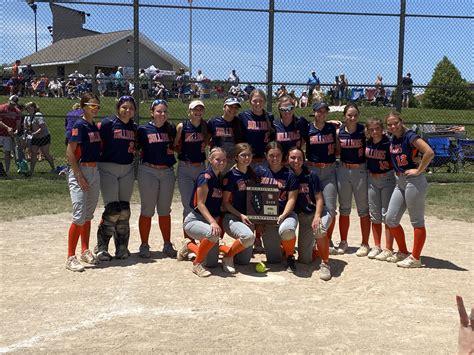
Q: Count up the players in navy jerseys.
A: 15